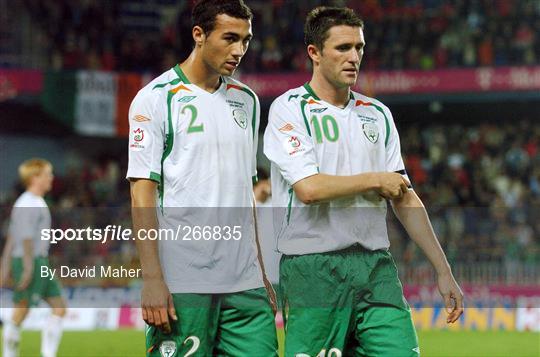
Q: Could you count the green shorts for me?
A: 3